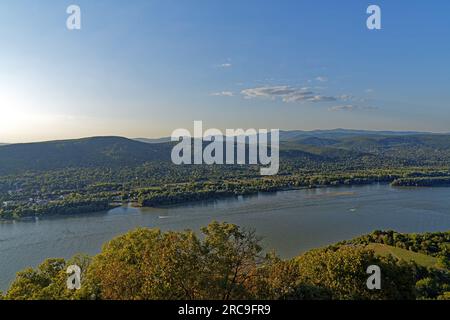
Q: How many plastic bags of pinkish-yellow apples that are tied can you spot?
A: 0